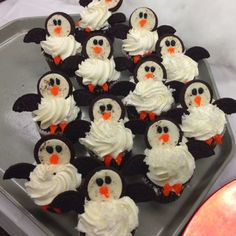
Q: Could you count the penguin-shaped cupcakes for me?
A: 12